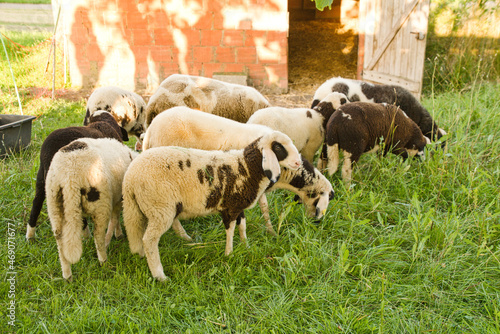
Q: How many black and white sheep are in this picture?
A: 9